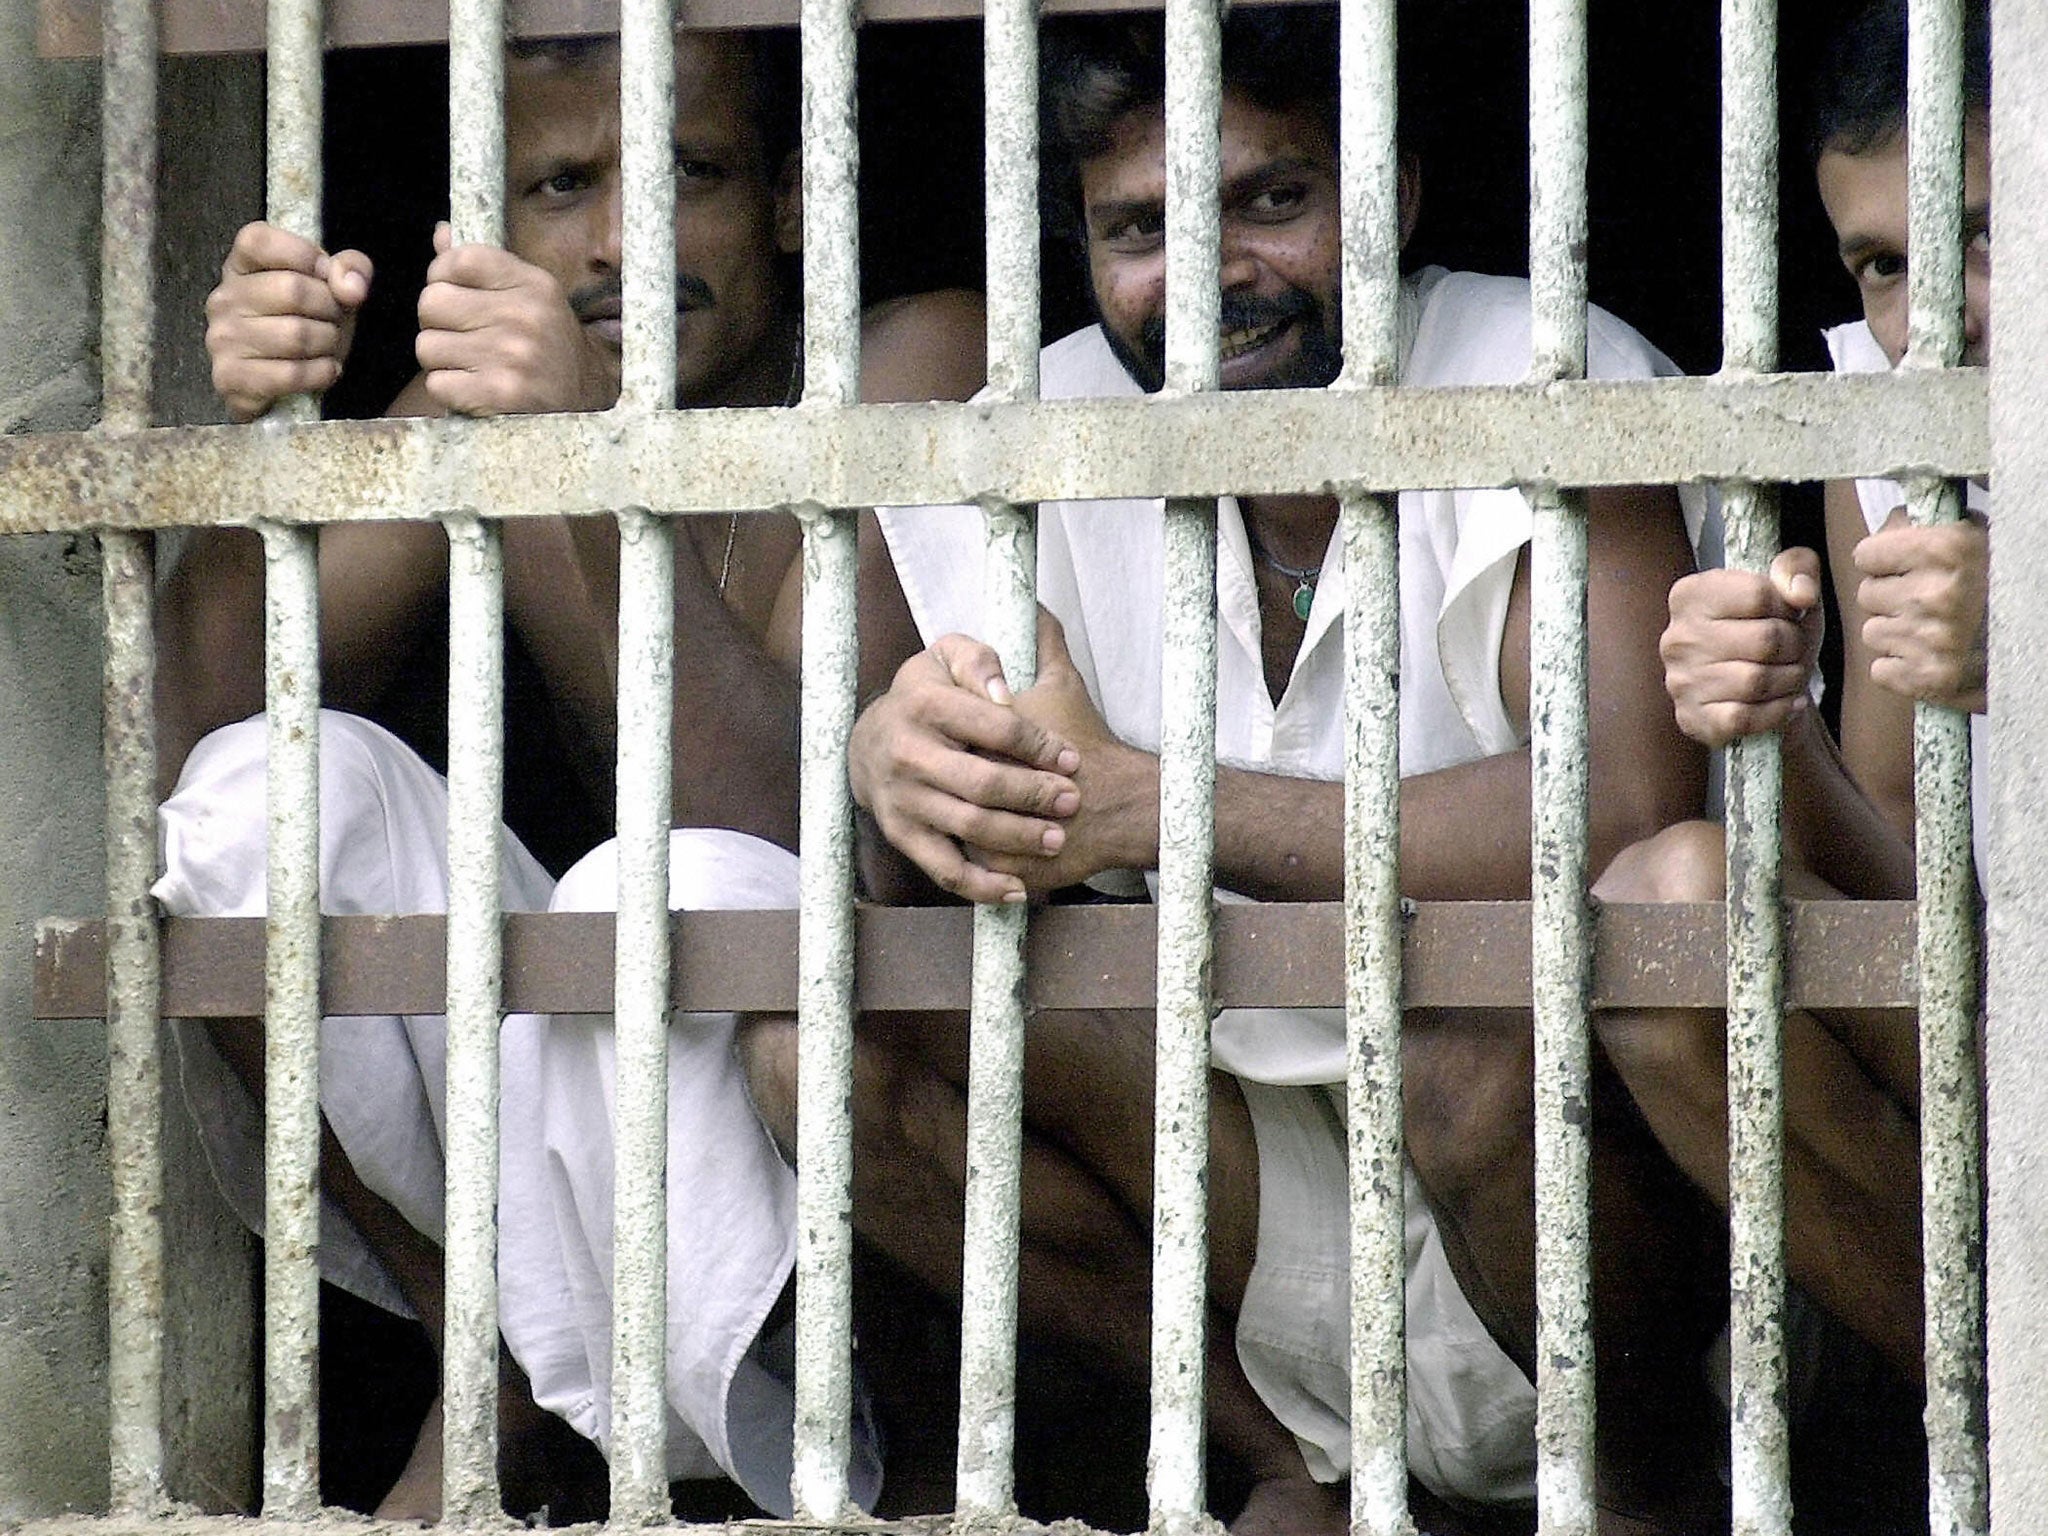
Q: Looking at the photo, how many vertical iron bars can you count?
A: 11